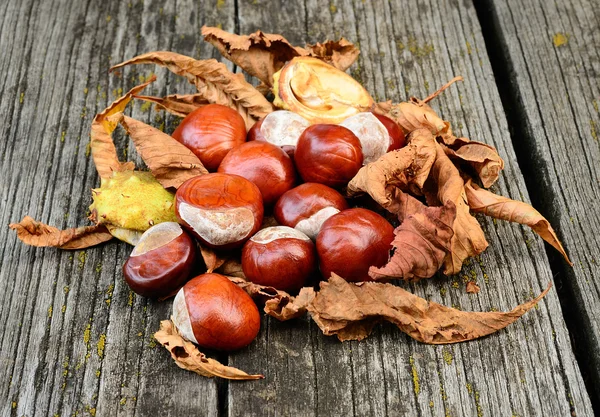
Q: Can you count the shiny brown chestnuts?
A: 11